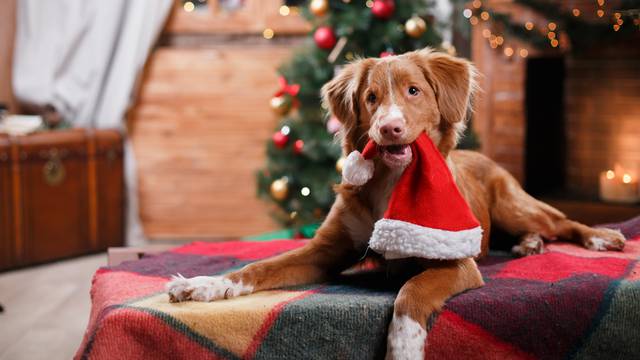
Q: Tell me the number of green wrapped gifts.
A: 1